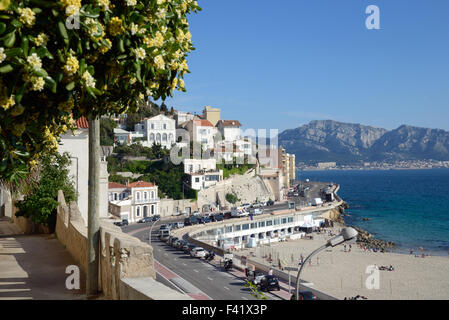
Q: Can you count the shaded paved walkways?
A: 1